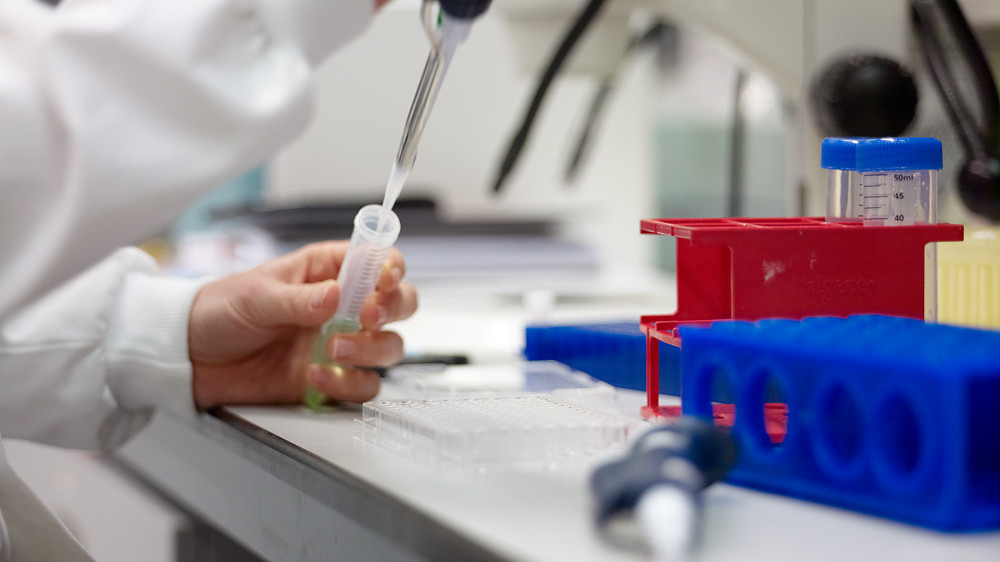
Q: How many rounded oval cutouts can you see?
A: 4